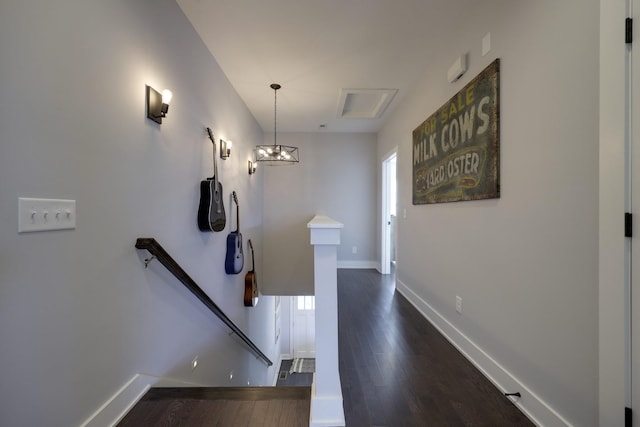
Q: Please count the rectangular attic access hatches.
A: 1